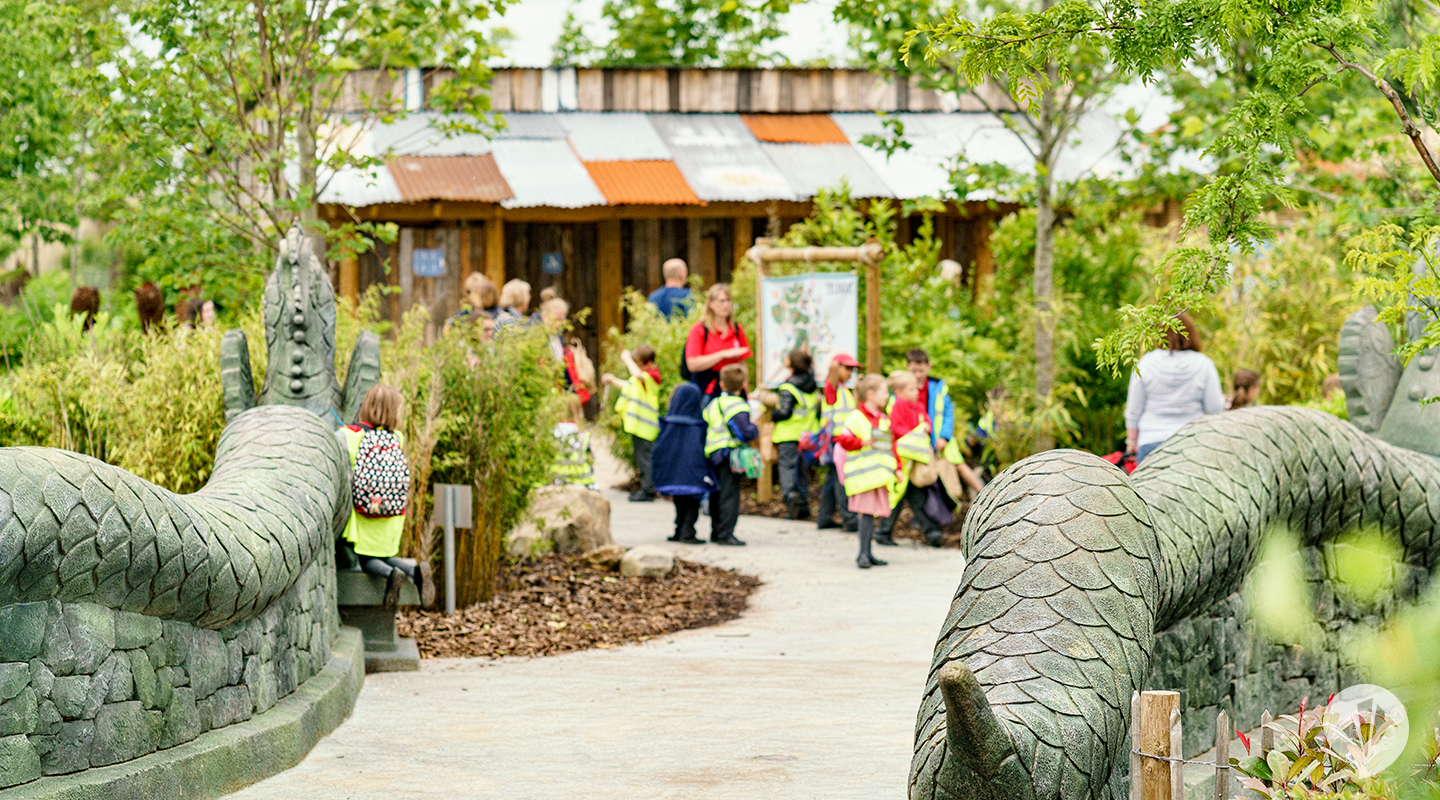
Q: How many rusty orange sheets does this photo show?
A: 3